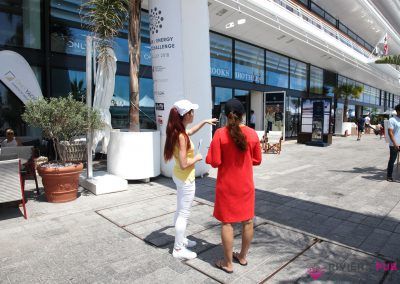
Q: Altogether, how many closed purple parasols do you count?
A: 0